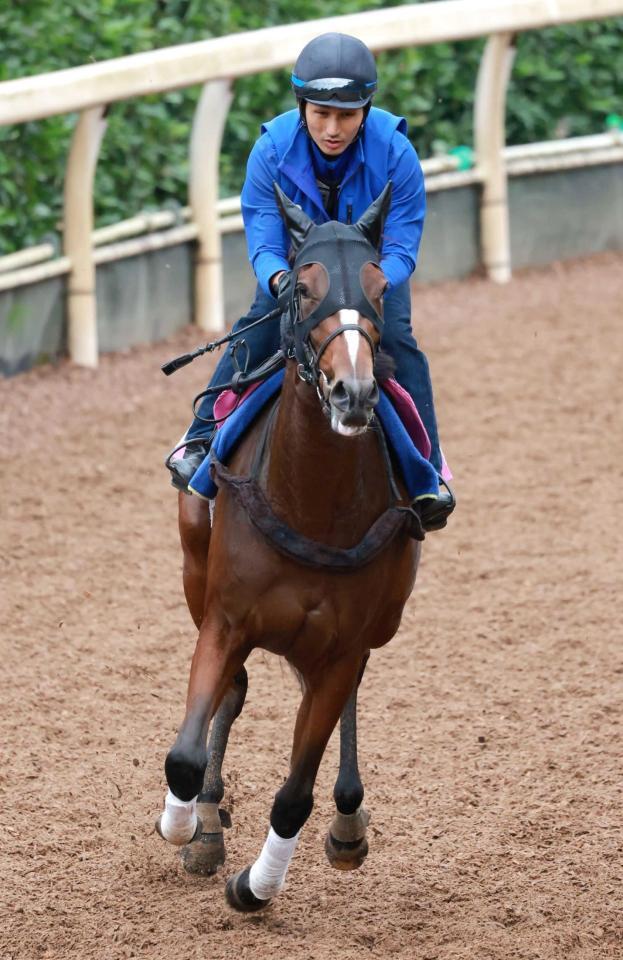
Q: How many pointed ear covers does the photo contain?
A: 2